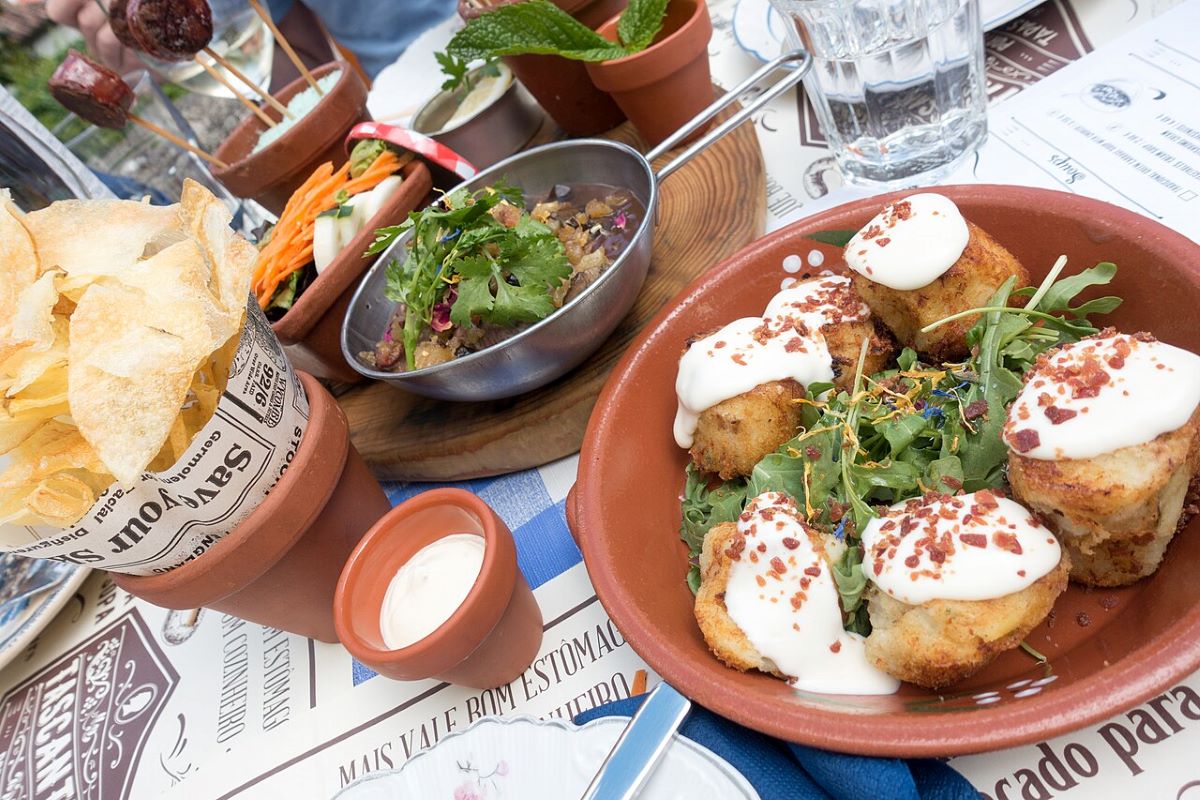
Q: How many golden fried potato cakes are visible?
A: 6